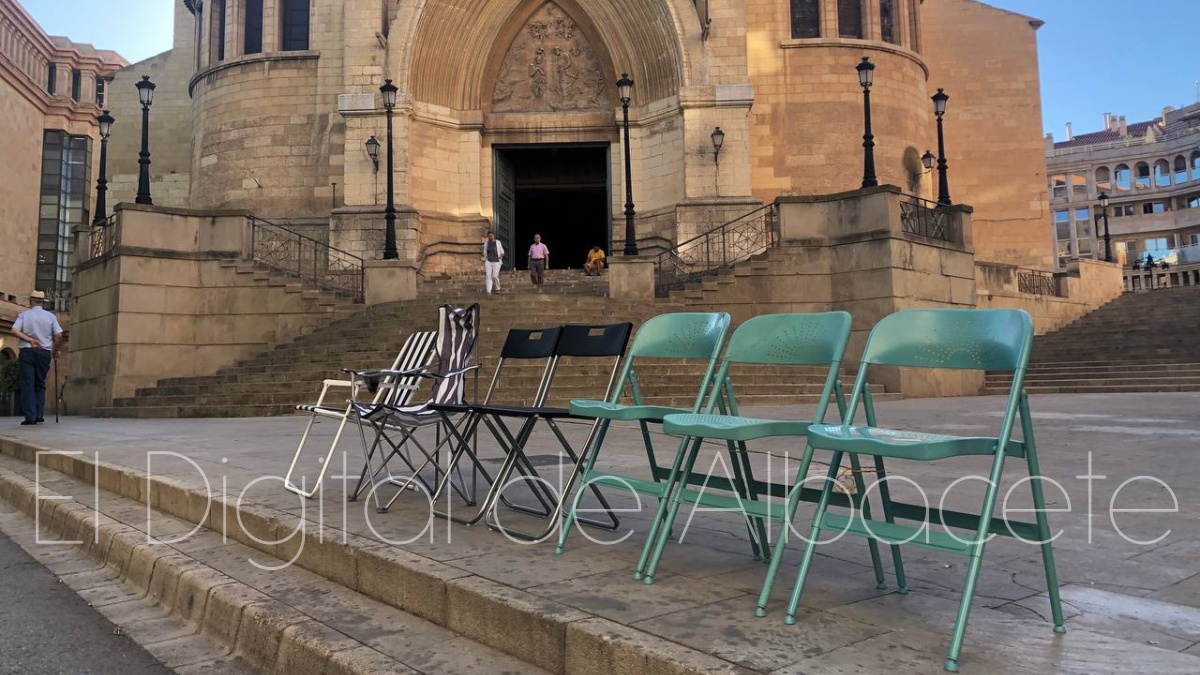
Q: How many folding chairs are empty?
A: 7